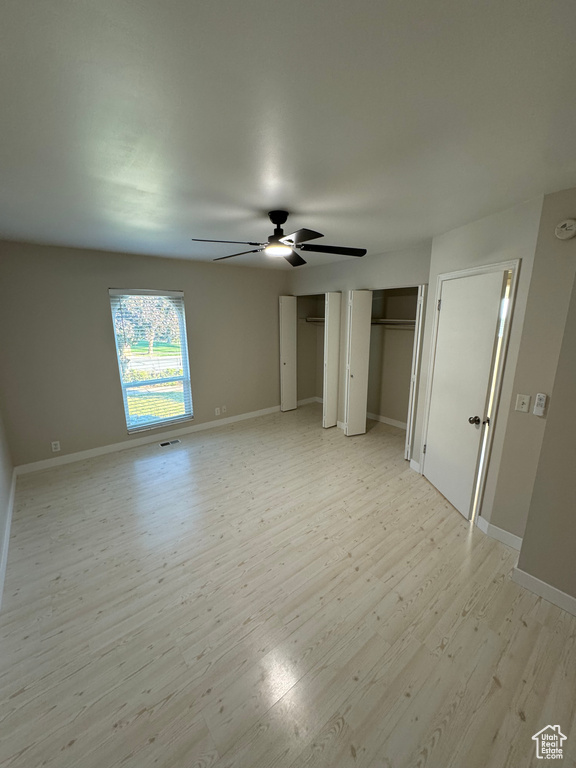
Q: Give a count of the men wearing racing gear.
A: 0